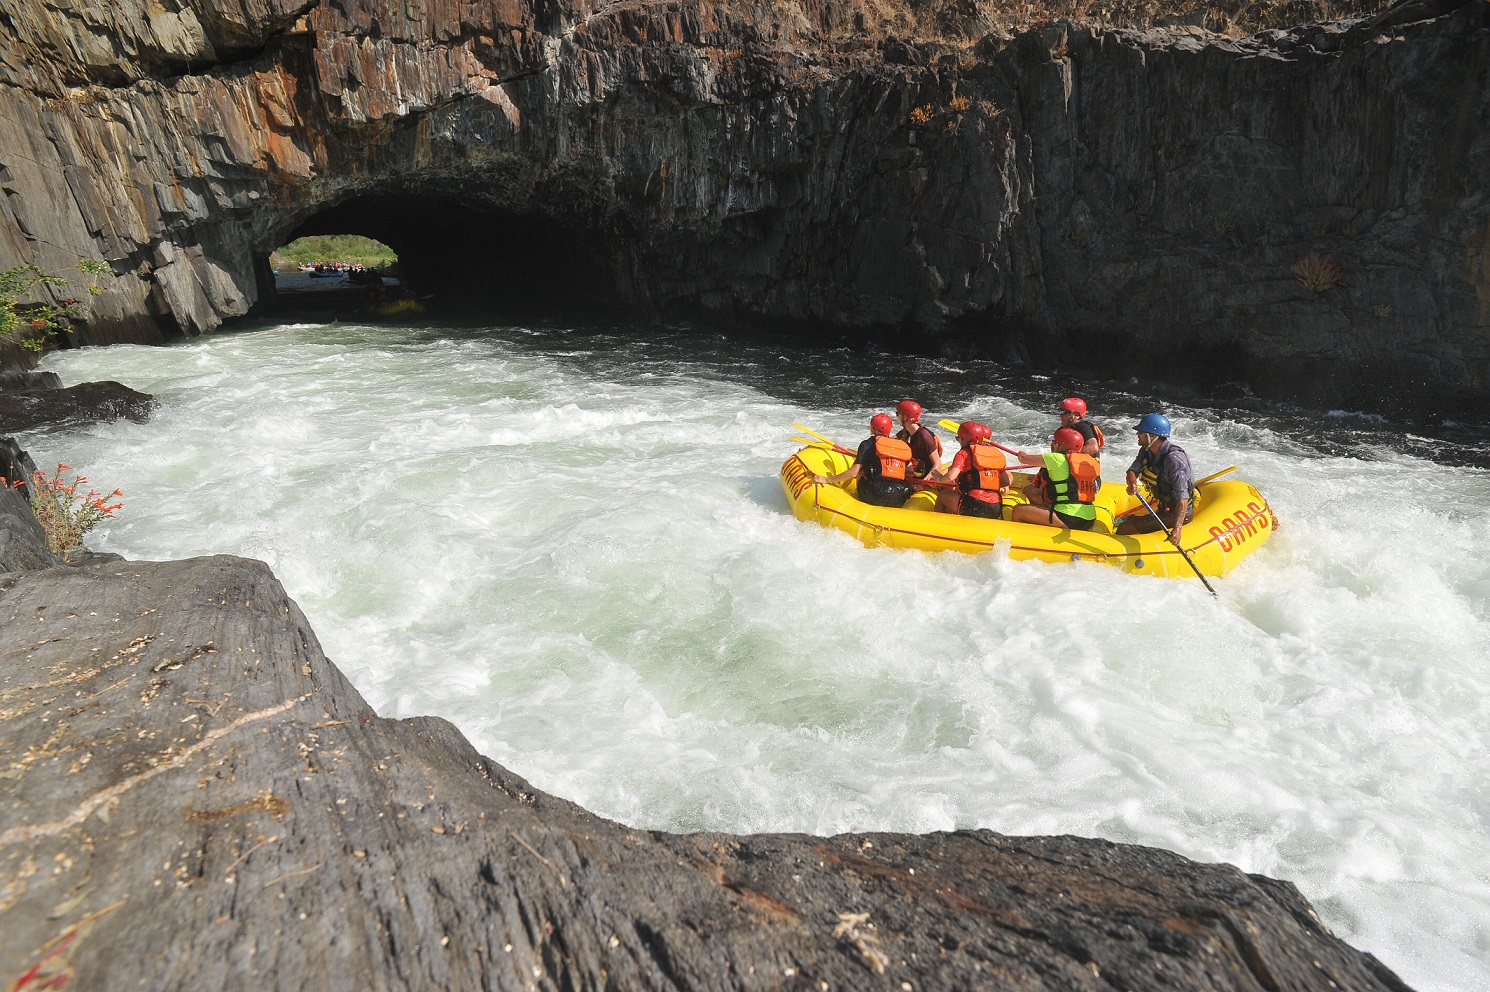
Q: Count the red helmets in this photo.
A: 6